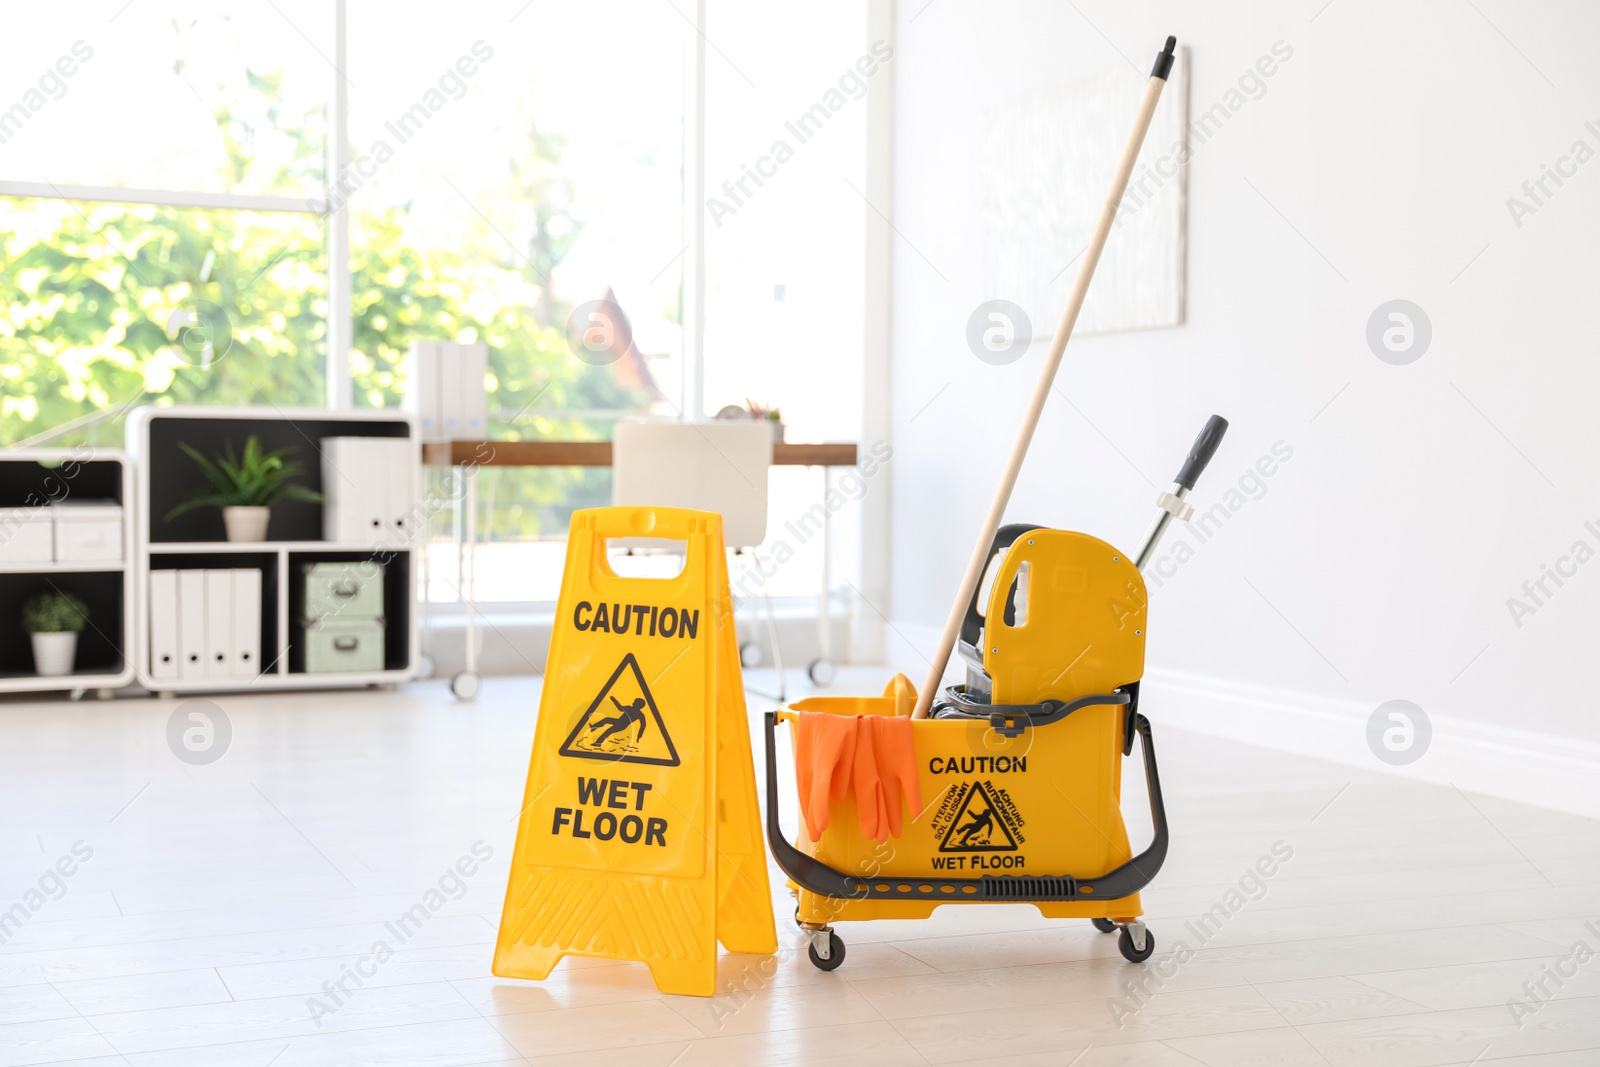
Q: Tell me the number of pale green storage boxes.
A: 2